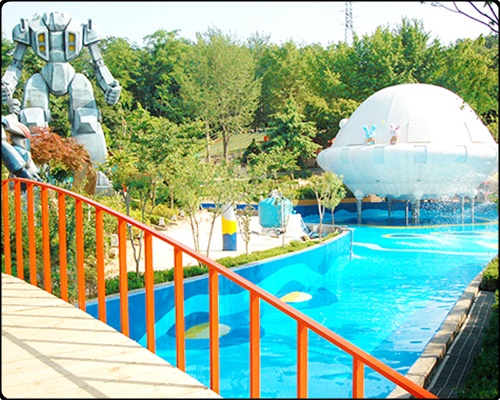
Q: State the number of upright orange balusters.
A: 14